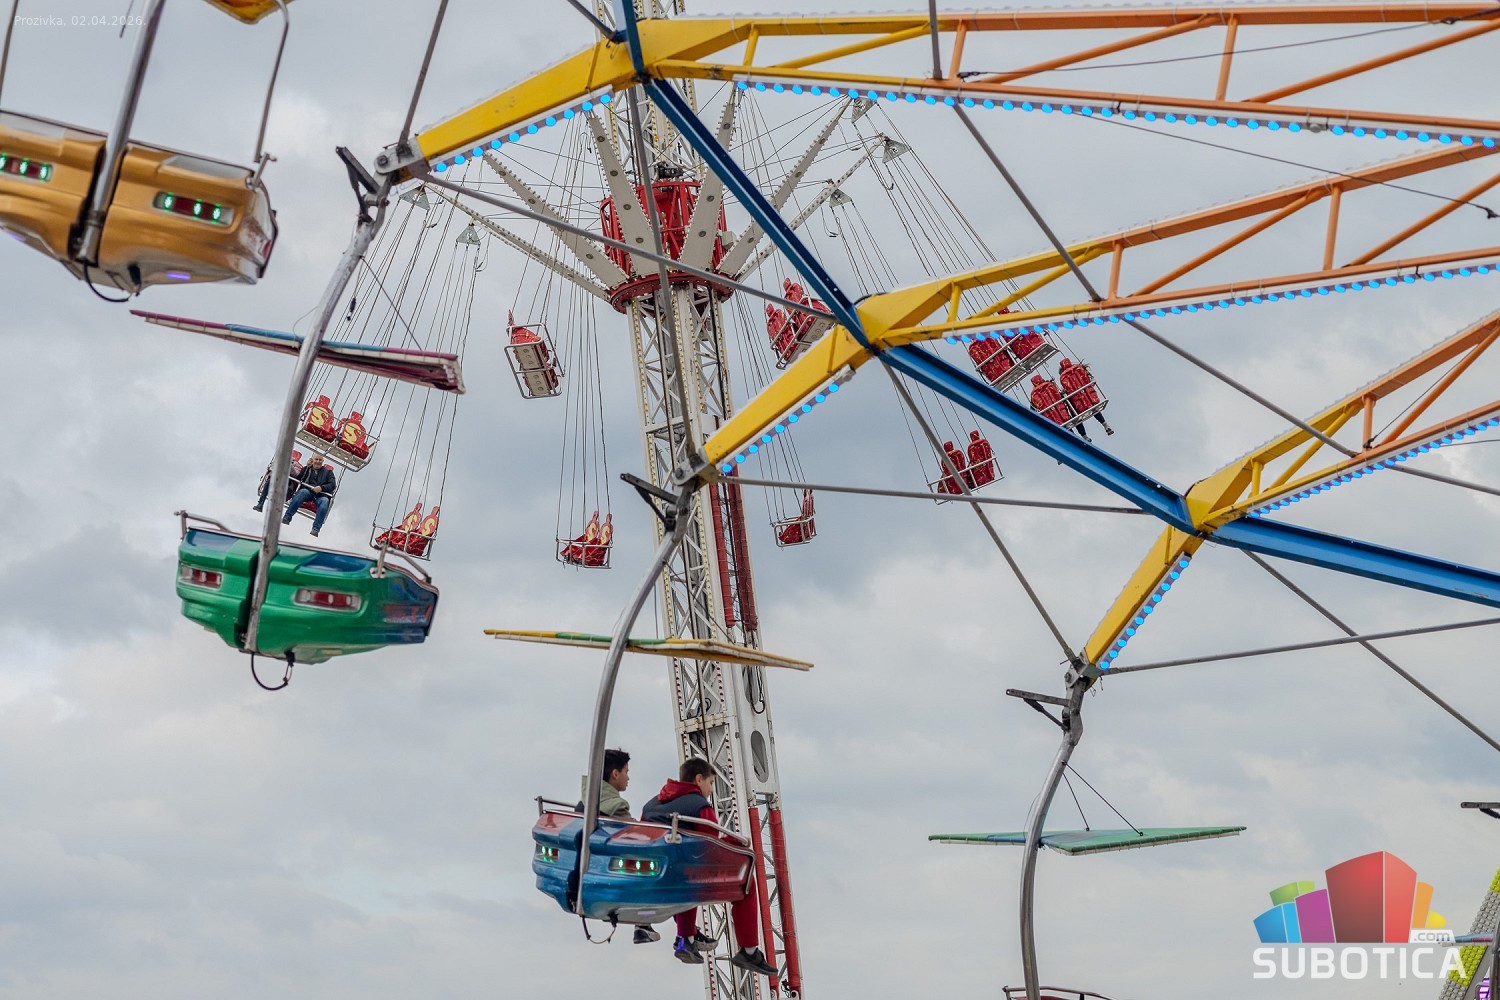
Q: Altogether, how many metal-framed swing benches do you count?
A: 10